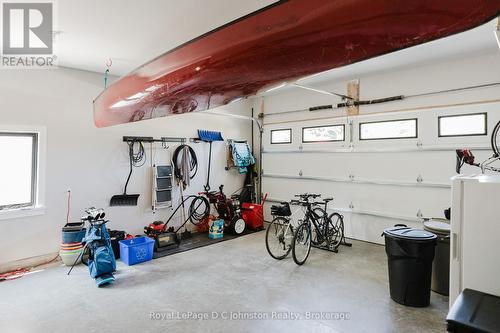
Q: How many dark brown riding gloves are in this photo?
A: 0